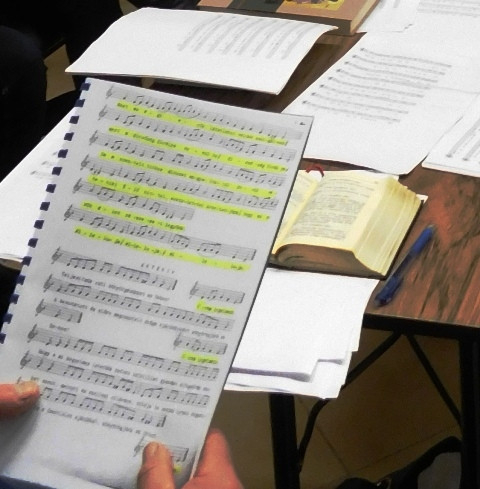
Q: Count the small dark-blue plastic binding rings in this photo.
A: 15